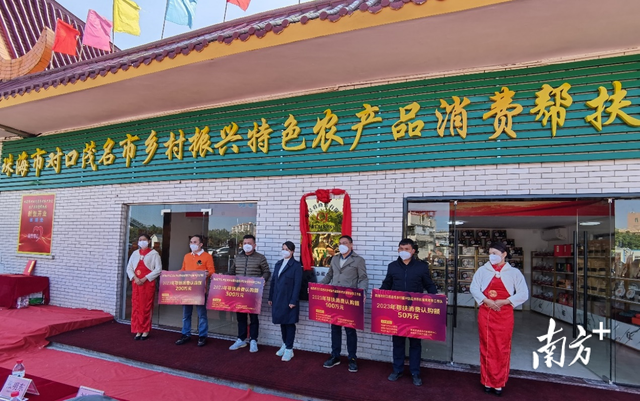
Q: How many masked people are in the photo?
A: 7